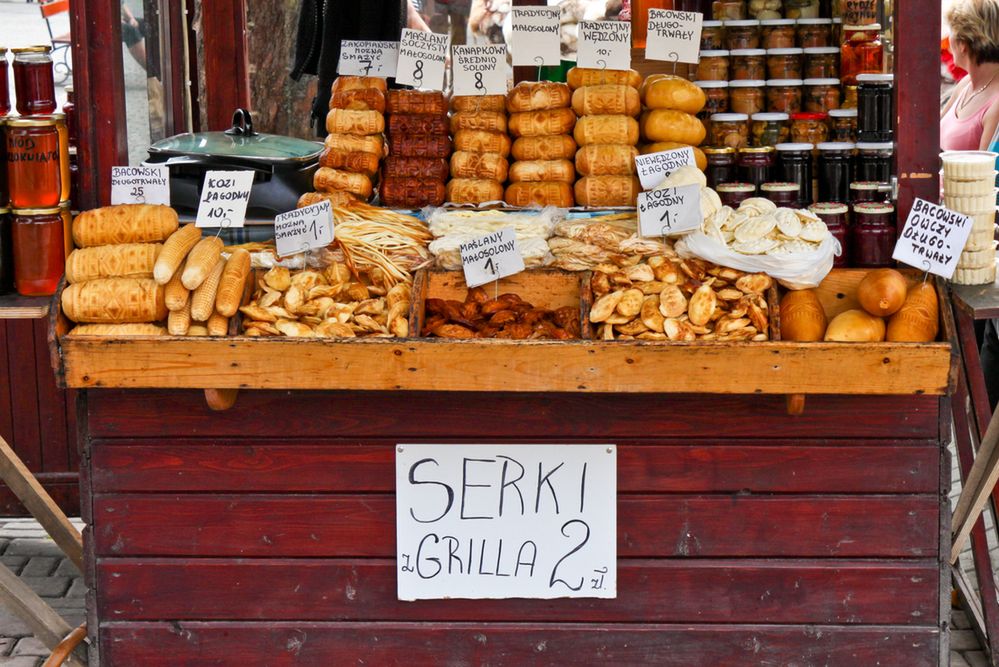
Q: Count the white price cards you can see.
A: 13